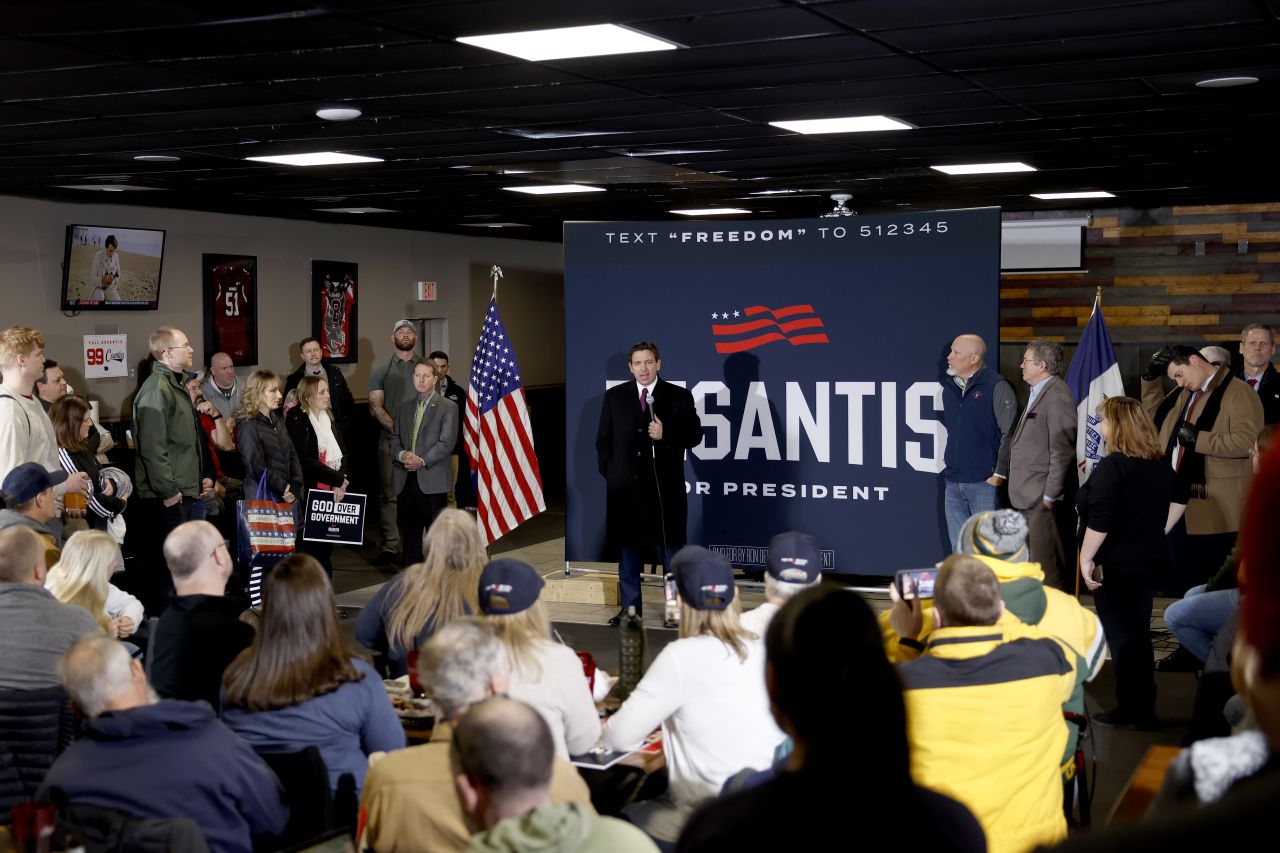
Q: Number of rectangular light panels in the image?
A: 7